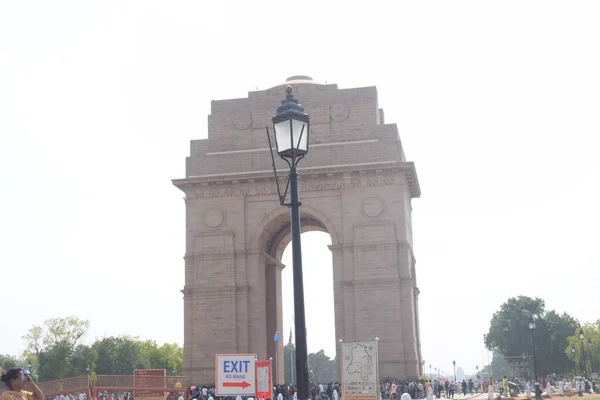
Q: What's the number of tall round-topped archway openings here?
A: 1